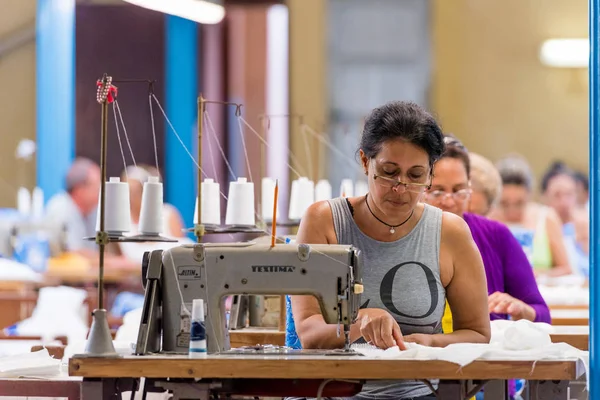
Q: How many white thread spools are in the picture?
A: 11